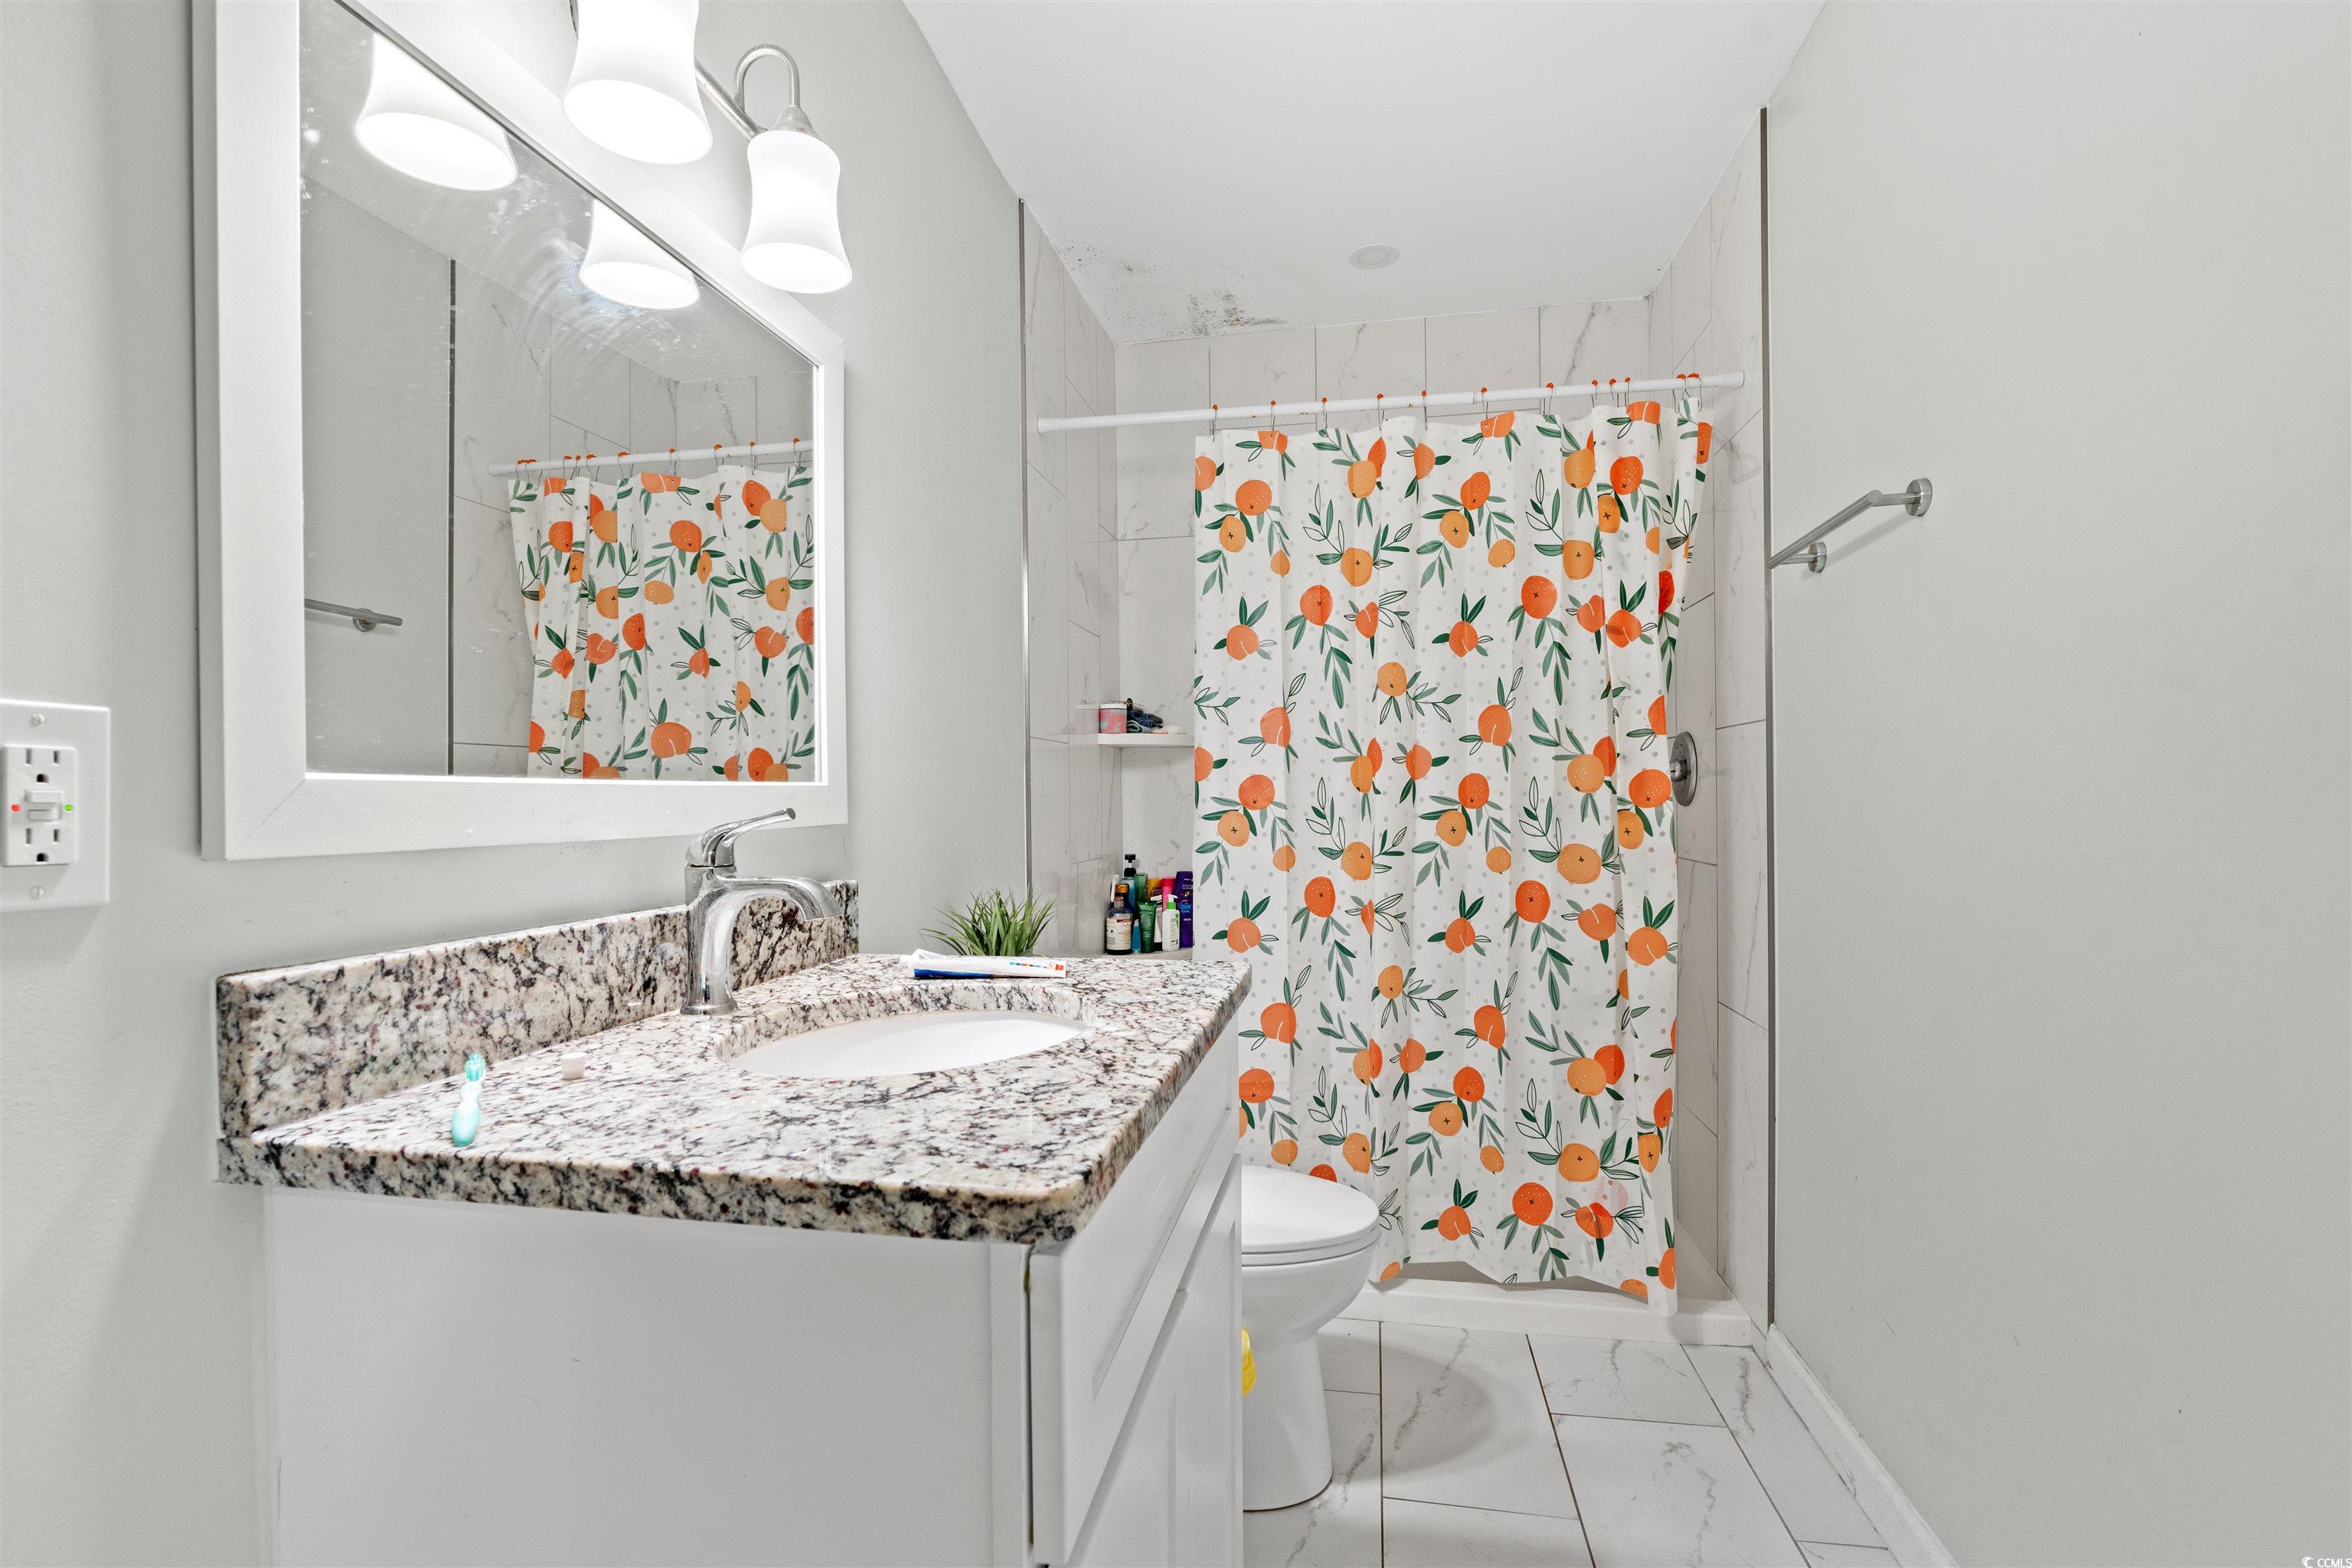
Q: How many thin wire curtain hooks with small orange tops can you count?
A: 12